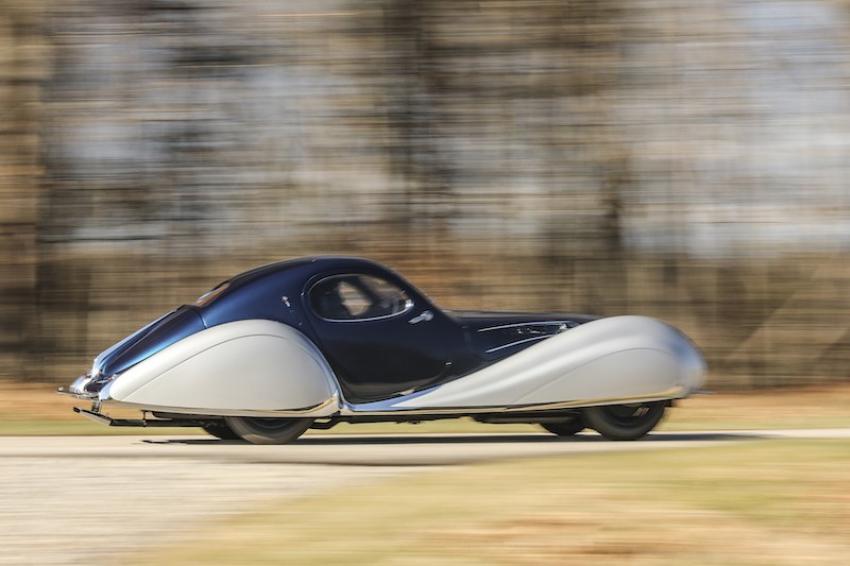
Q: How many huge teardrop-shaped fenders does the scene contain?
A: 2